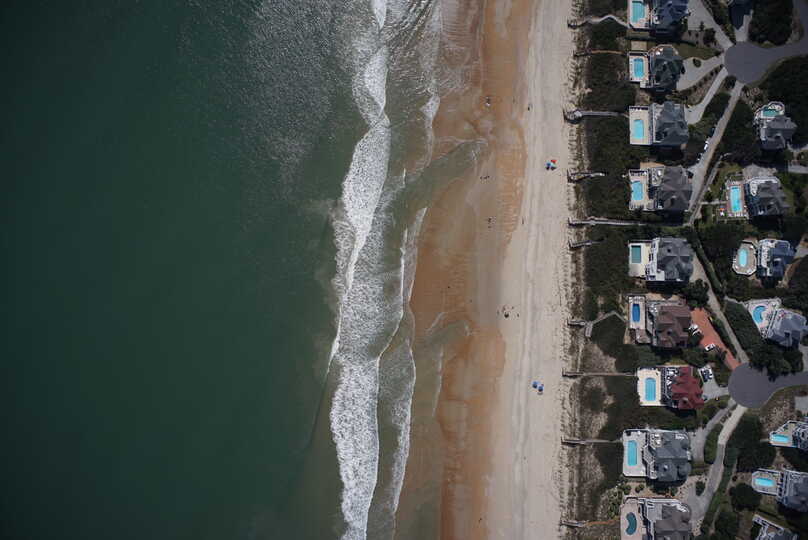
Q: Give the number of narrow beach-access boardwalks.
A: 10